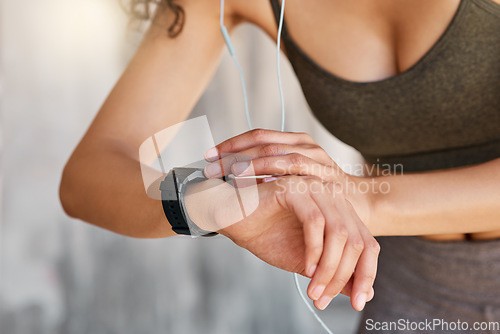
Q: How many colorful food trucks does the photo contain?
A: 0